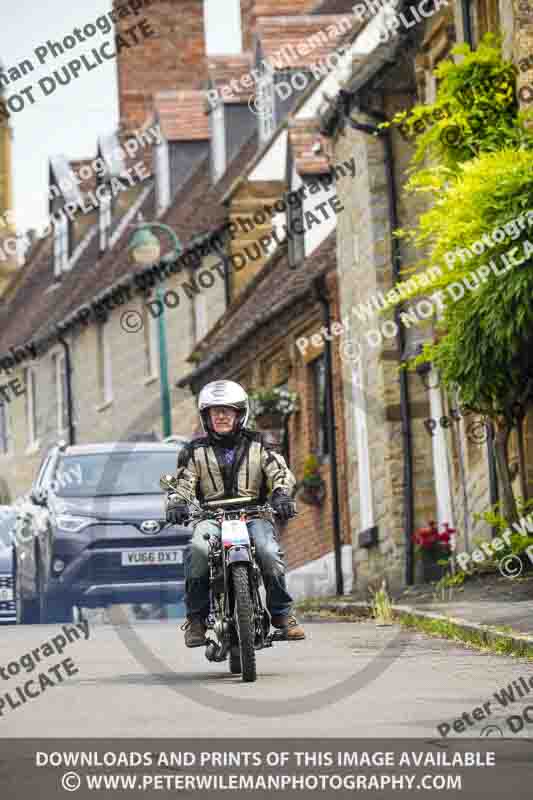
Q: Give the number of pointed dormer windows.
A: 6